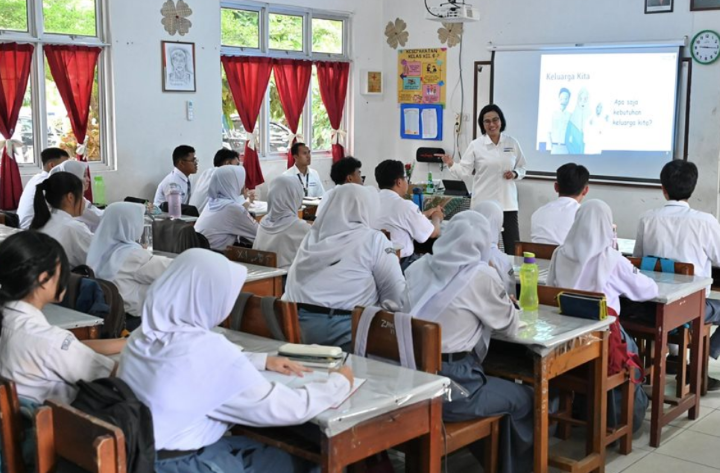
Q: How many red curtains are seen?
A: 5